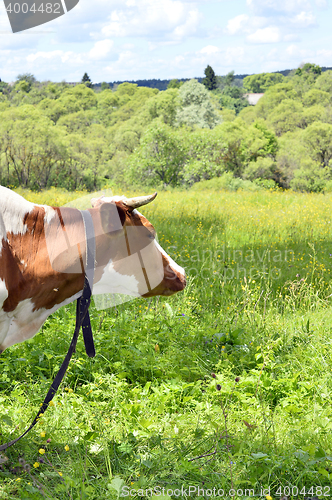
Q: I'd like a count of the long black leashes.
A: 1